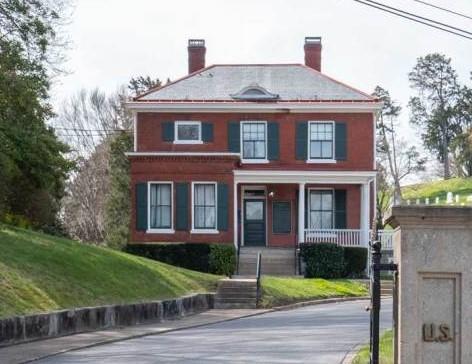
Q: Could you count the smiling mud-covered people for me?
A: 0